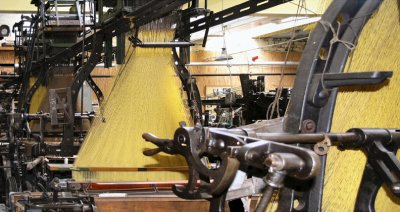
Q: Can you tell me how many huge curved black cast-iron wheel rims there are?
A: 1